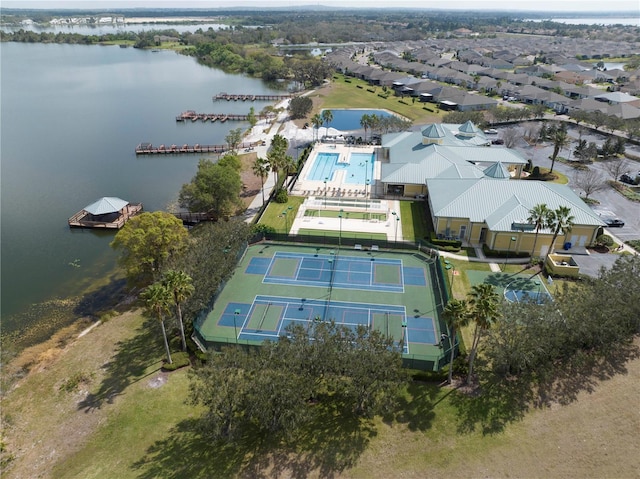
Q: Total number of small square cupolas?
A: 3